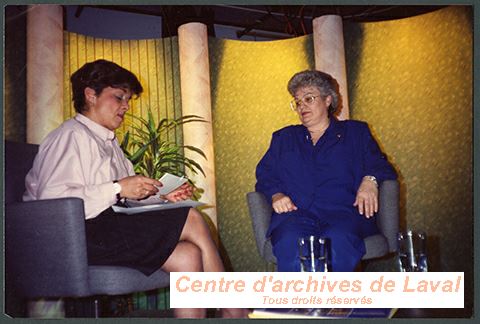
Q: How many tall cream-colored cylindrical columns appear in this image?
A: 3